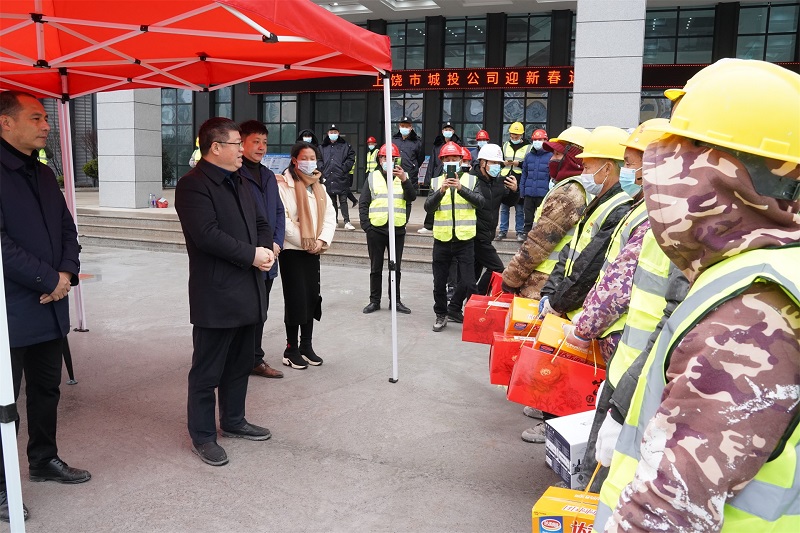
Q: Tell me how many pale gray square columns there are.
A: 2